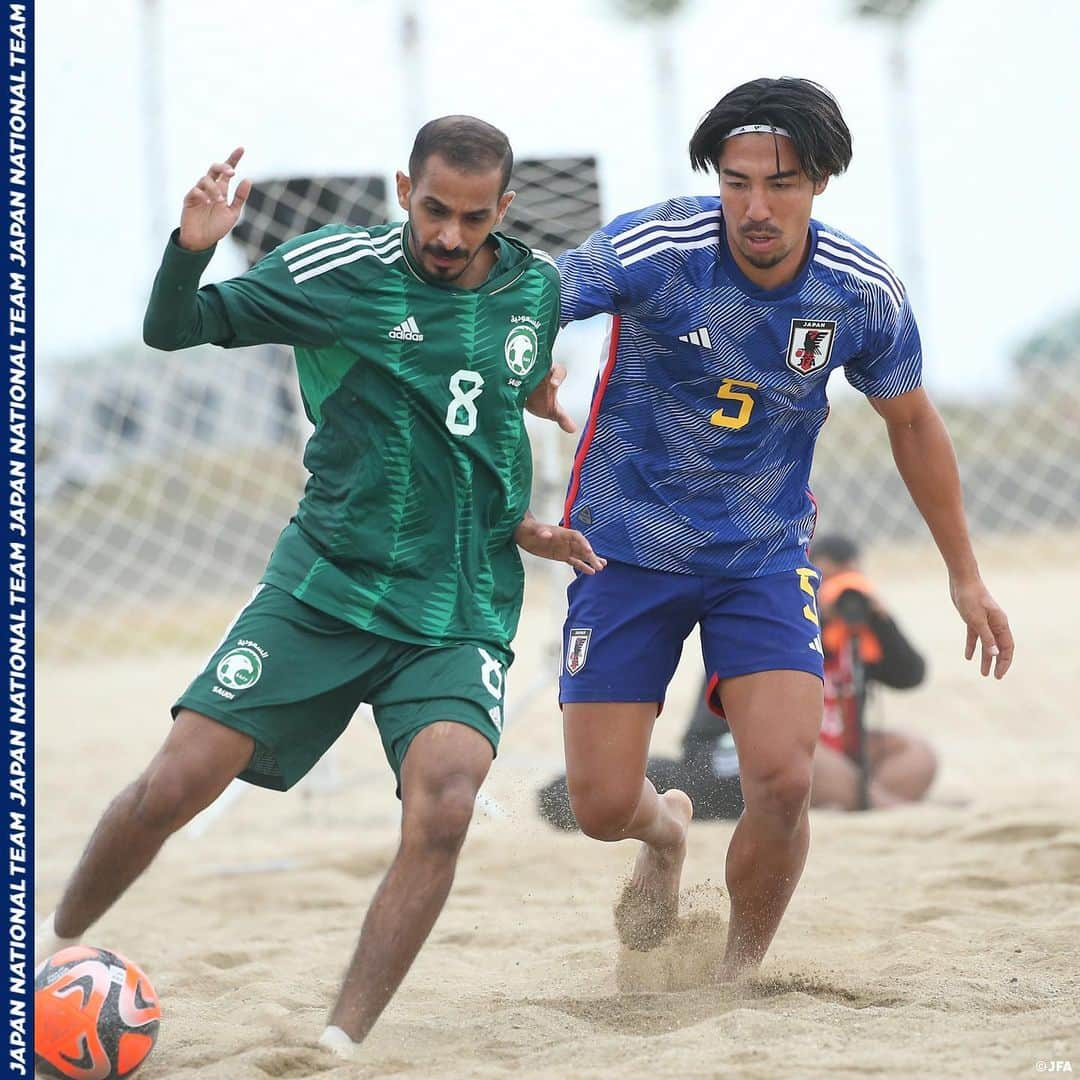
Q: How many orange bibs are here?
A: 1